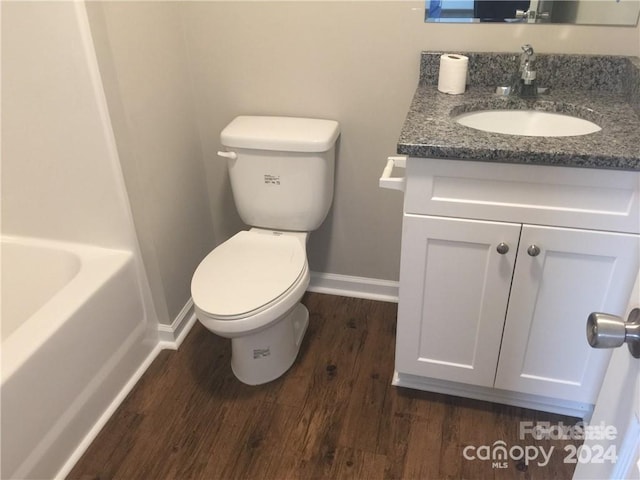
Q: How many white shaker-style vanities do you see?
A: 1